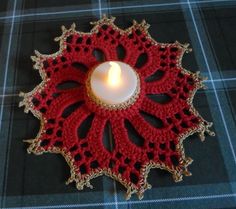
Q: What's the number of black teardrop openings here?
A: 12